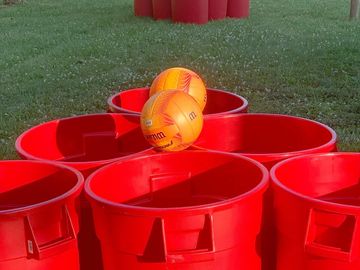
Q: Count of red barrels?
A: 11